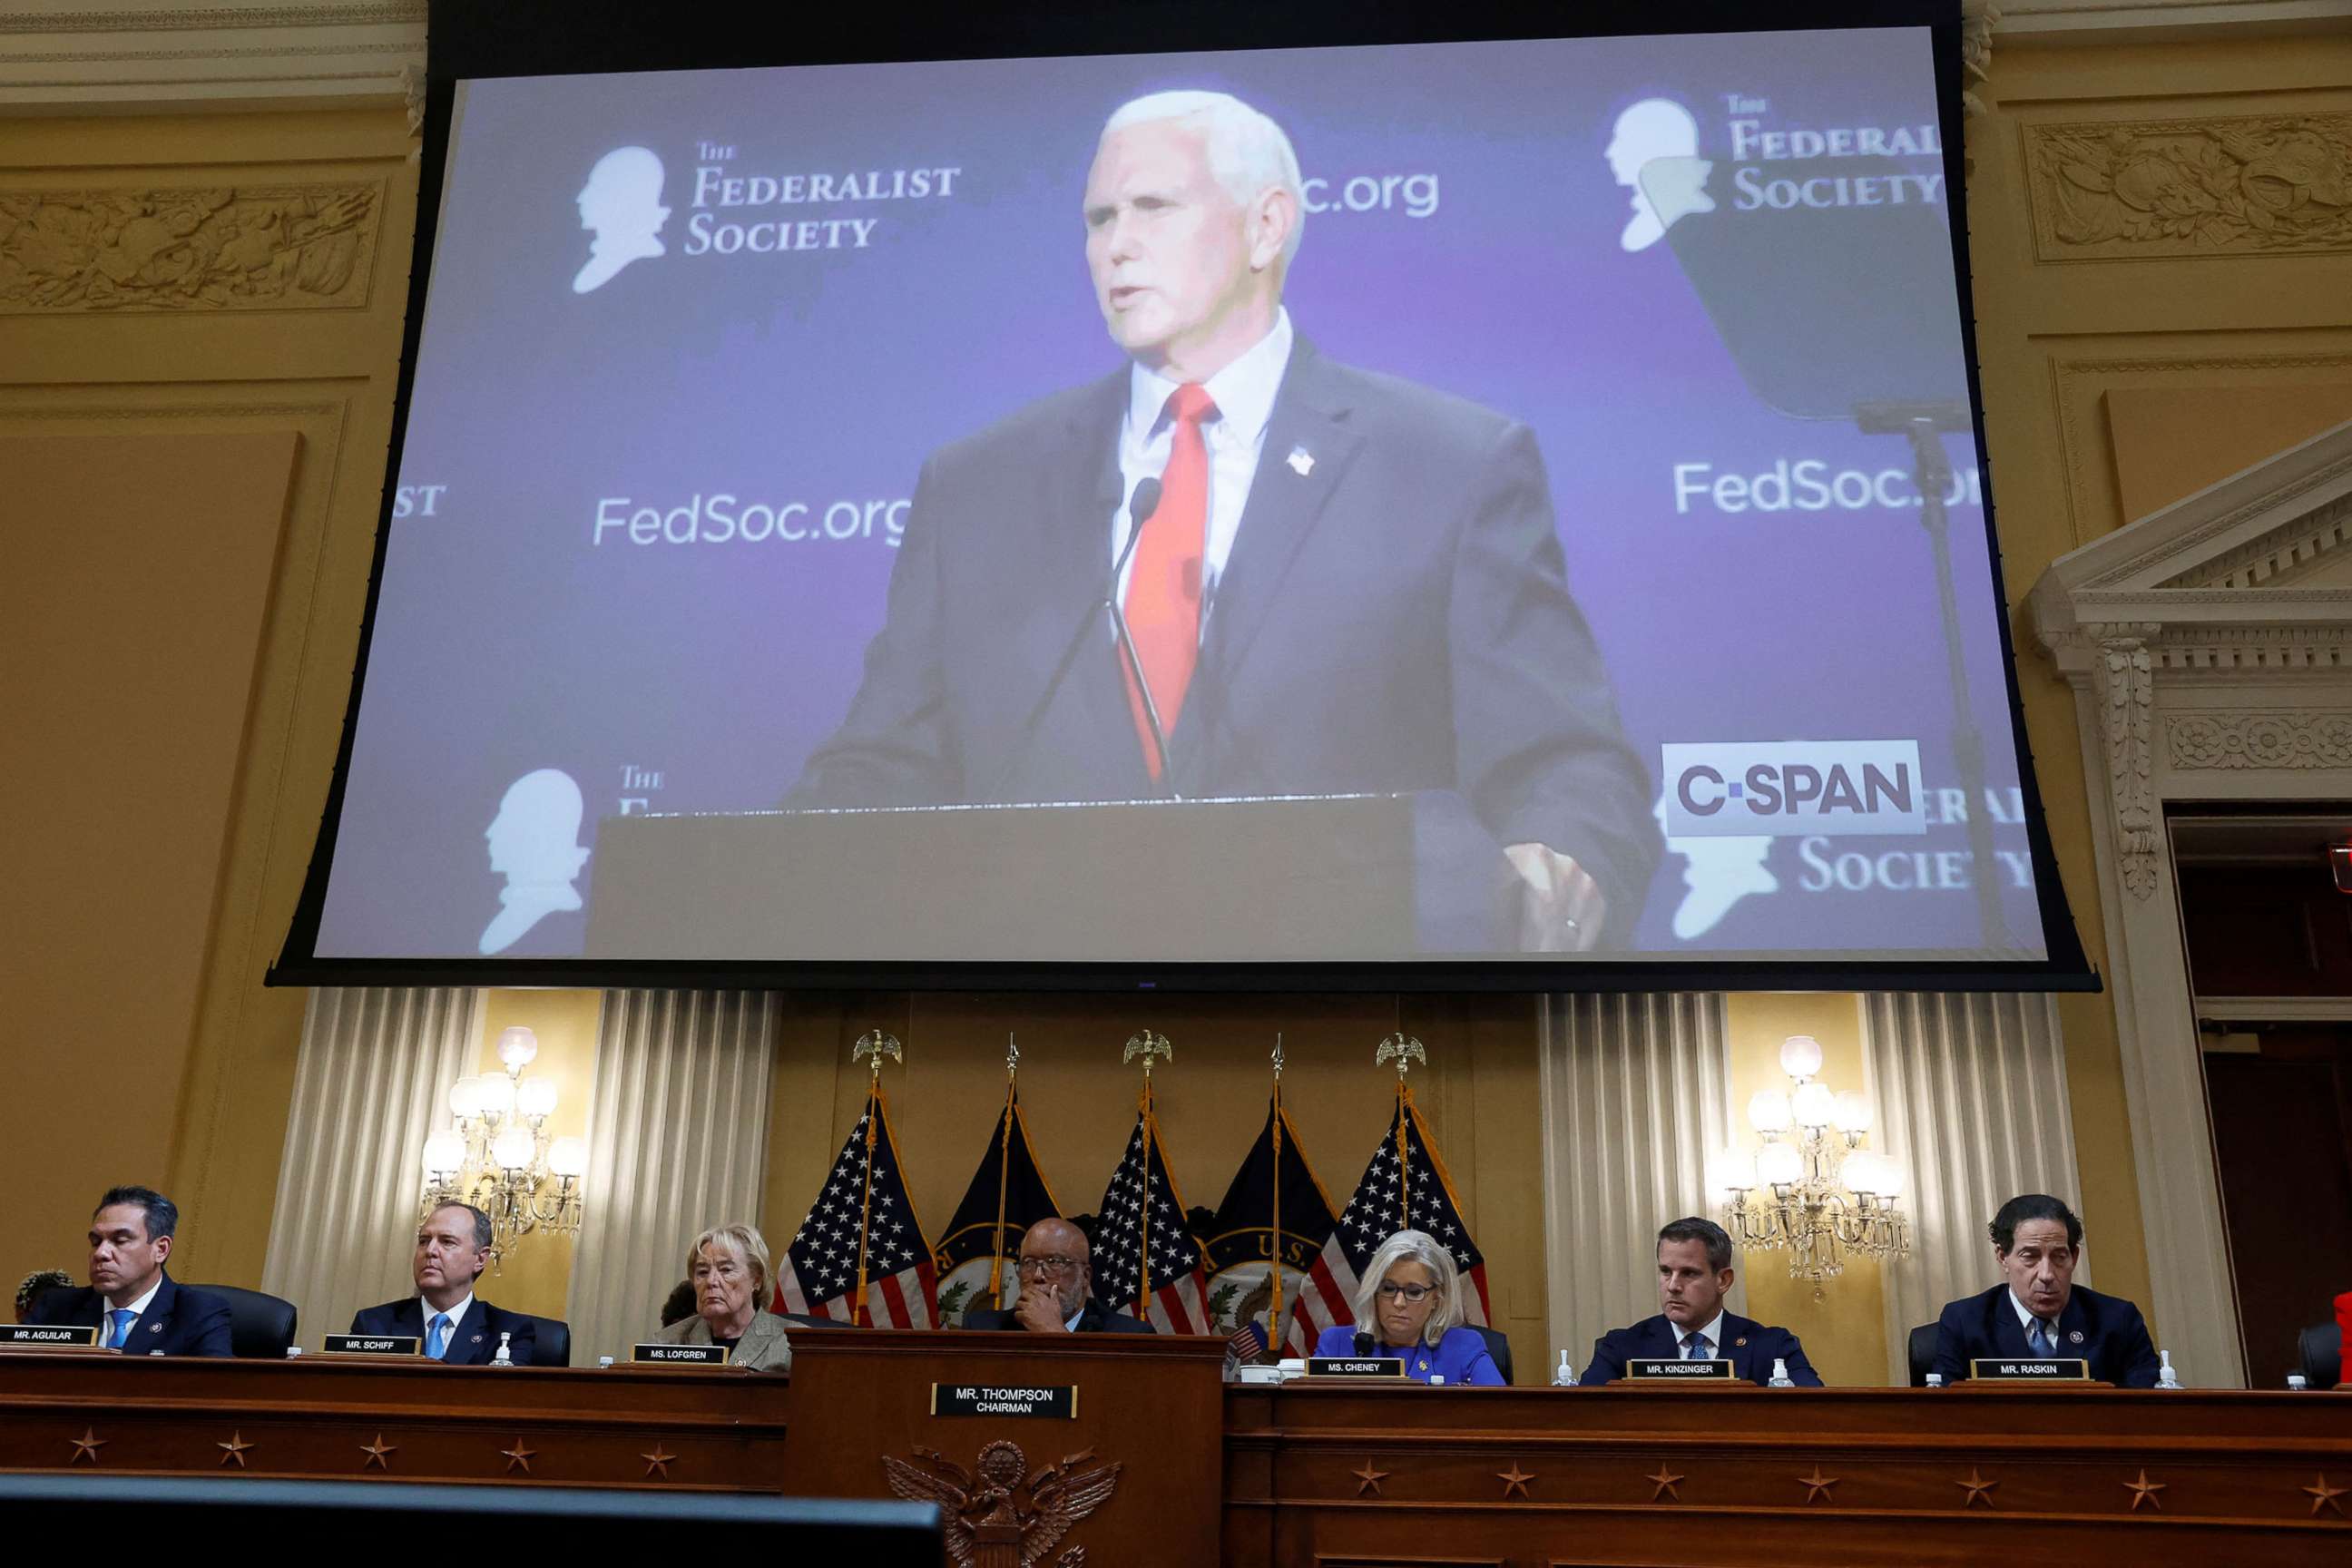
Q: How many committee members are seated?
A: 7